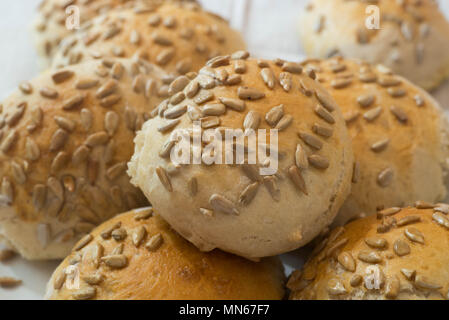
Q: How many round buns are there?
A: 8